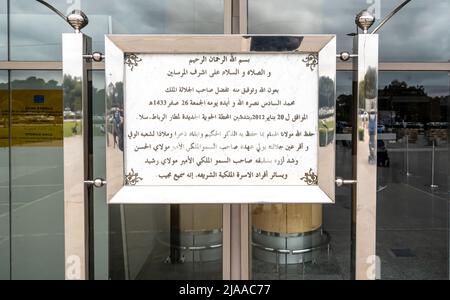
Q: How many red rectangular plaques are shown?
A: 0